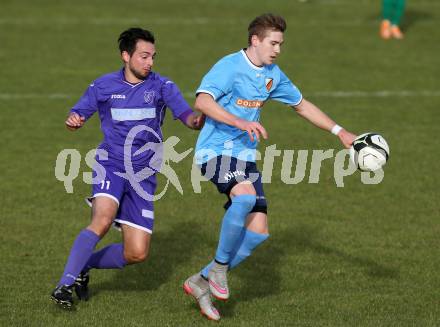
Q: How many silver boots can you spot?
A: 2